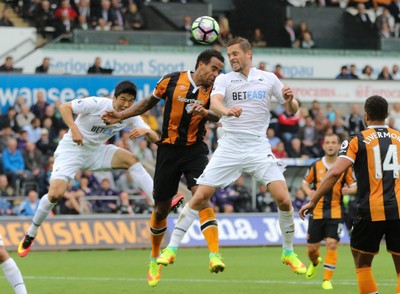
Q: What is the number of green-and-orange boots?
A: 4